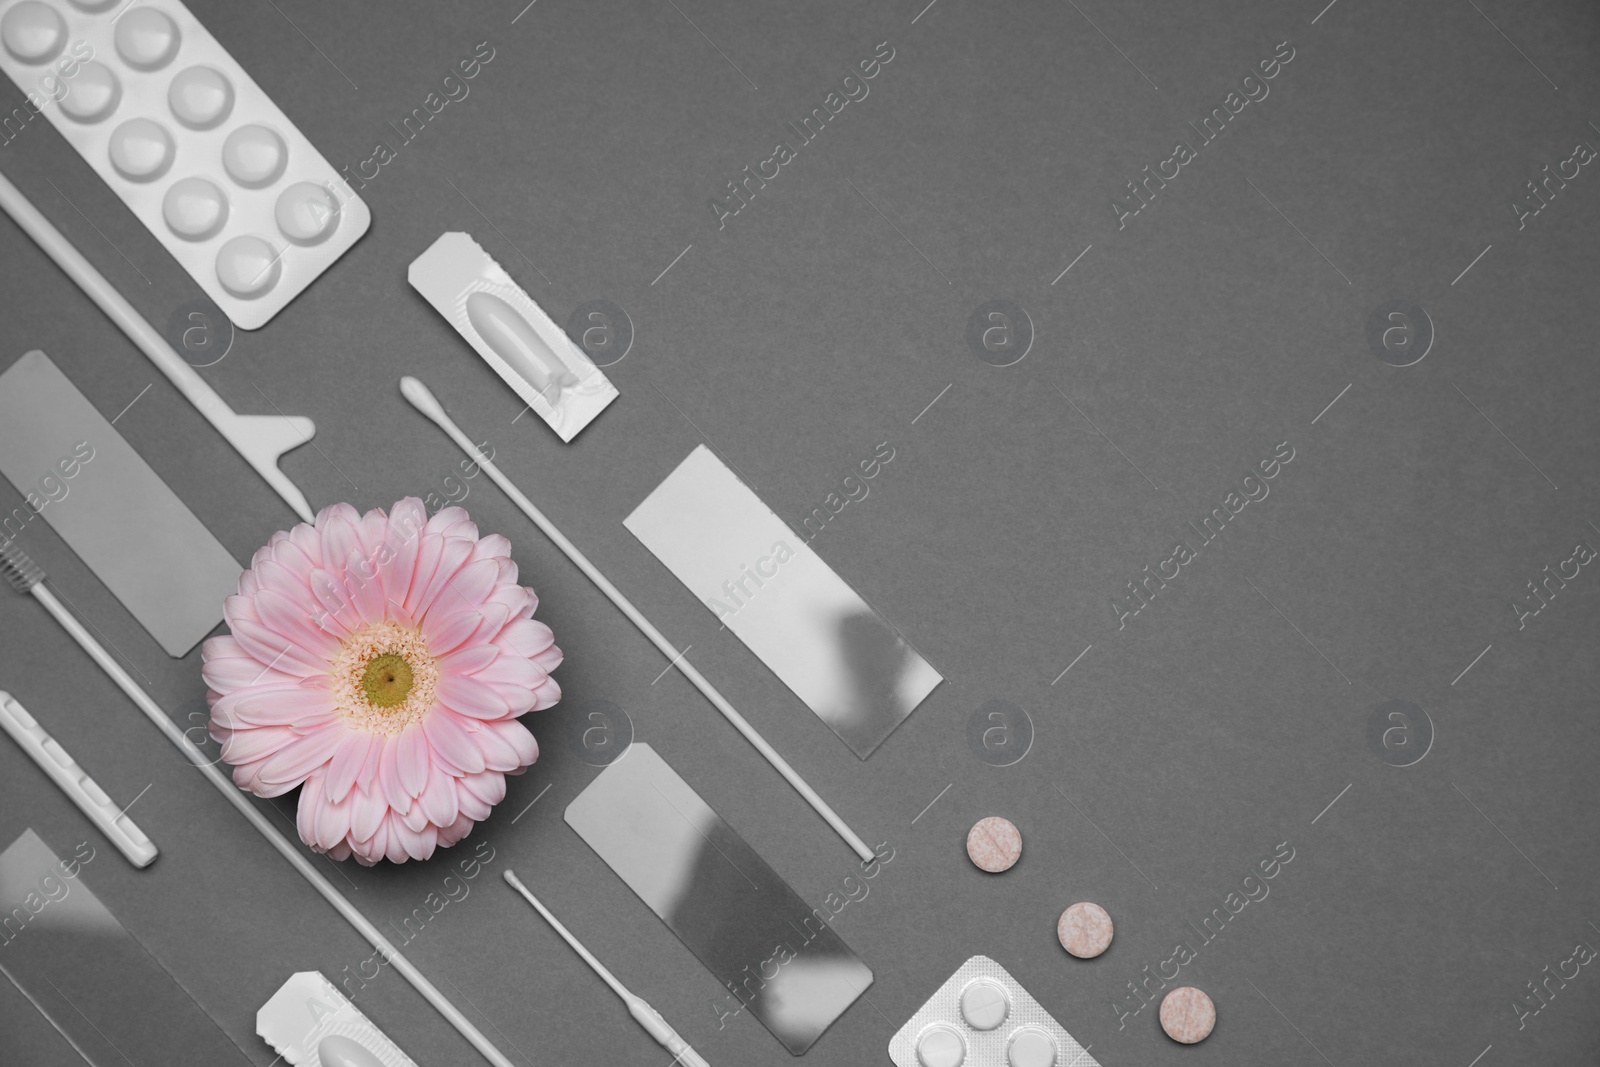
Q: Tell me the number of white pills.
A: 13